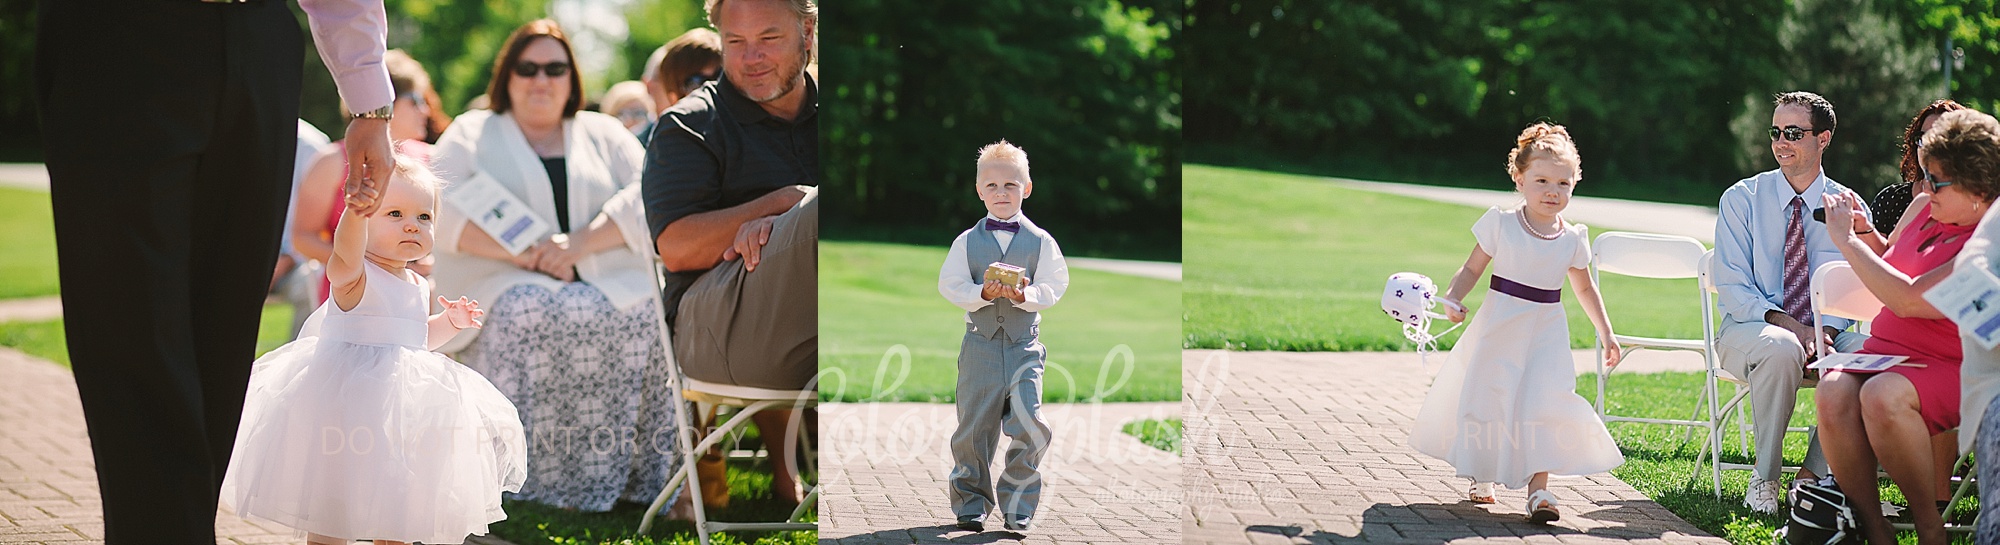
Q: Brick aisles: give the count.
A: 3